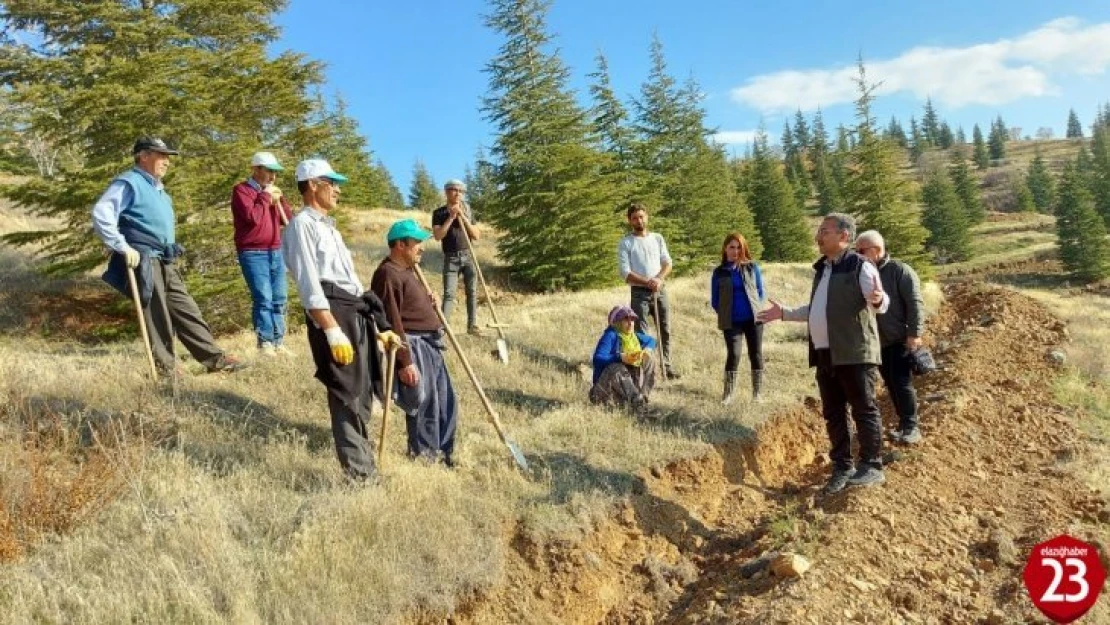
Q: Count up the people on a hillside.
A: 10